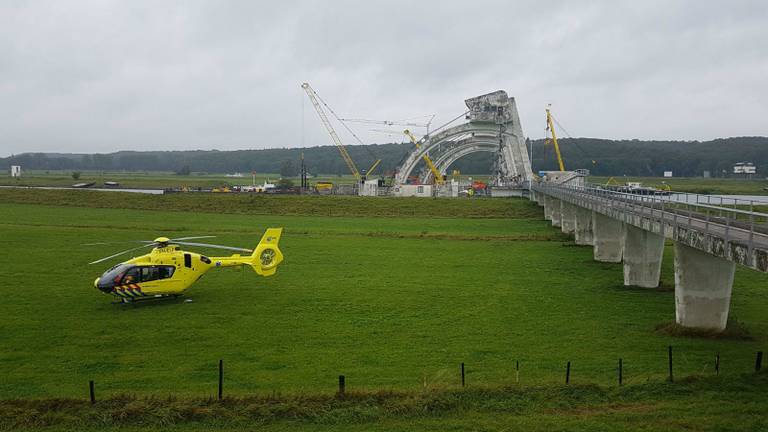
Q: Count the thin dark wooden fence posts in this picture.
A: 10